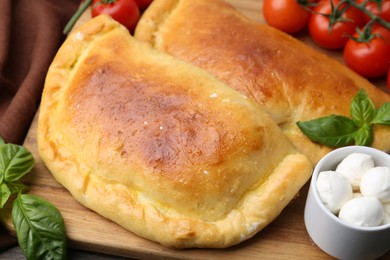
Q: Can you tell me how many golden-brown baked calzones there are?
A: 2